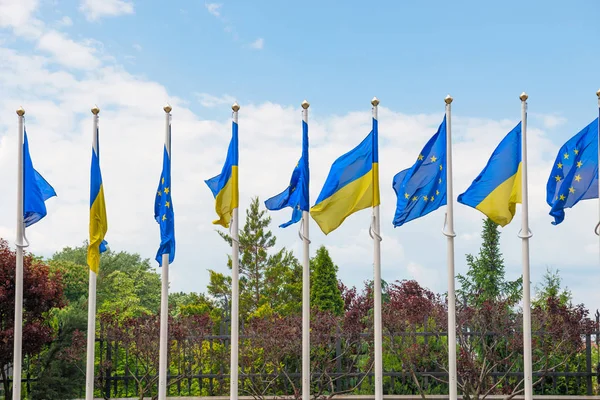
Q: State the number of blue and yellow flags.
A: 4